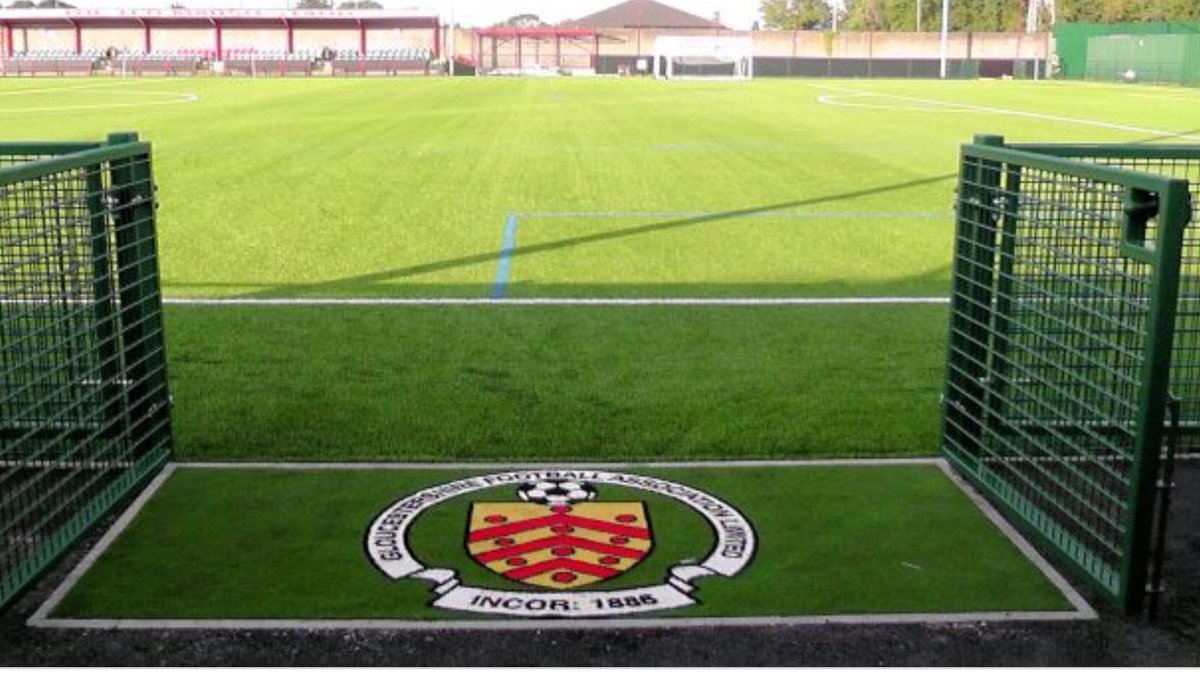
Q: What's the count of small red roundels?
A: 10